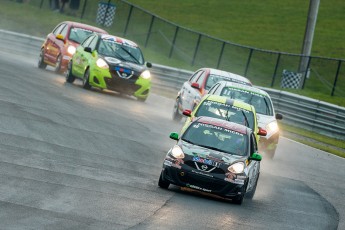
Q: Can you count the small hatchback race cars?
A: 6